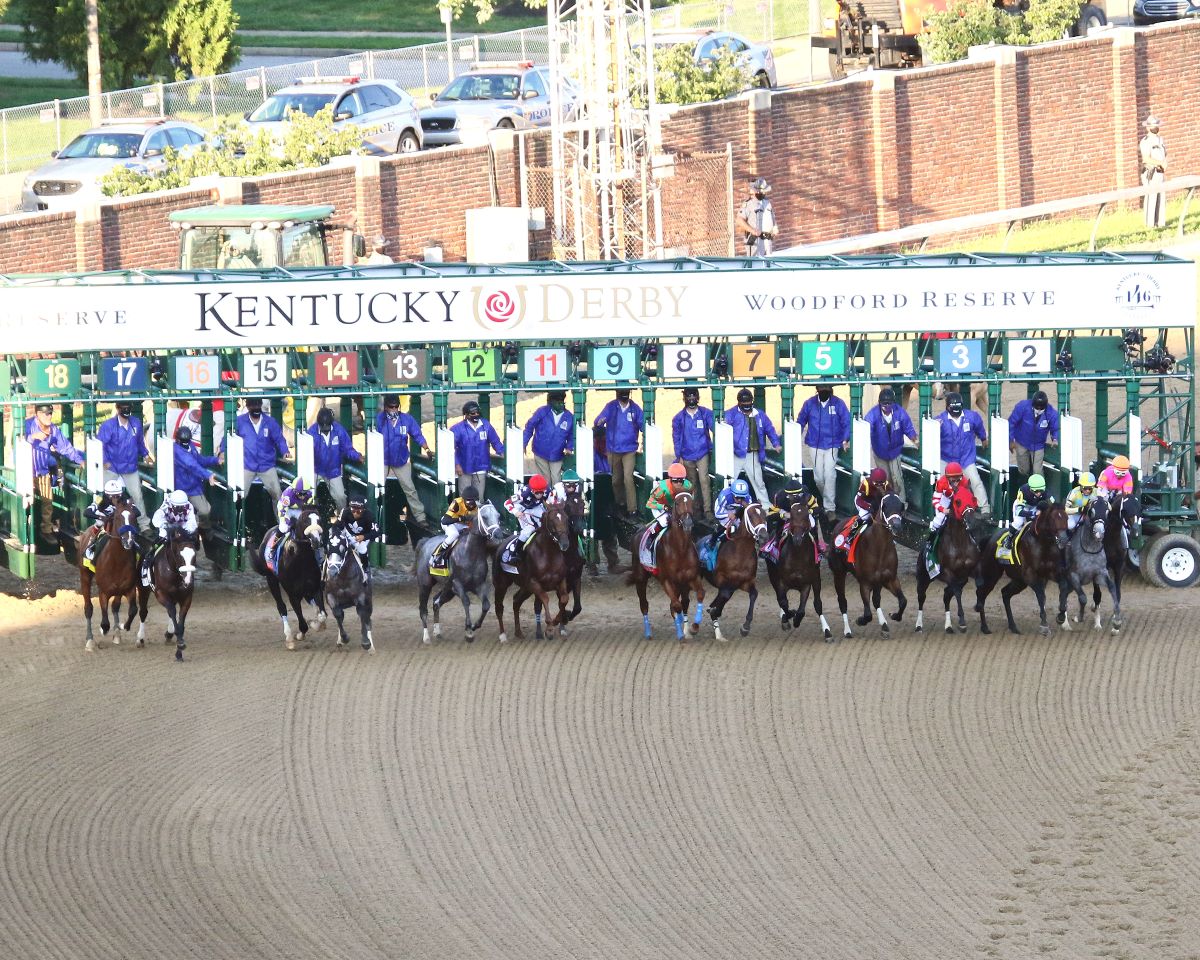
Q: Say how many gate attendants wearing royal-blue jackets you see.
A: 15